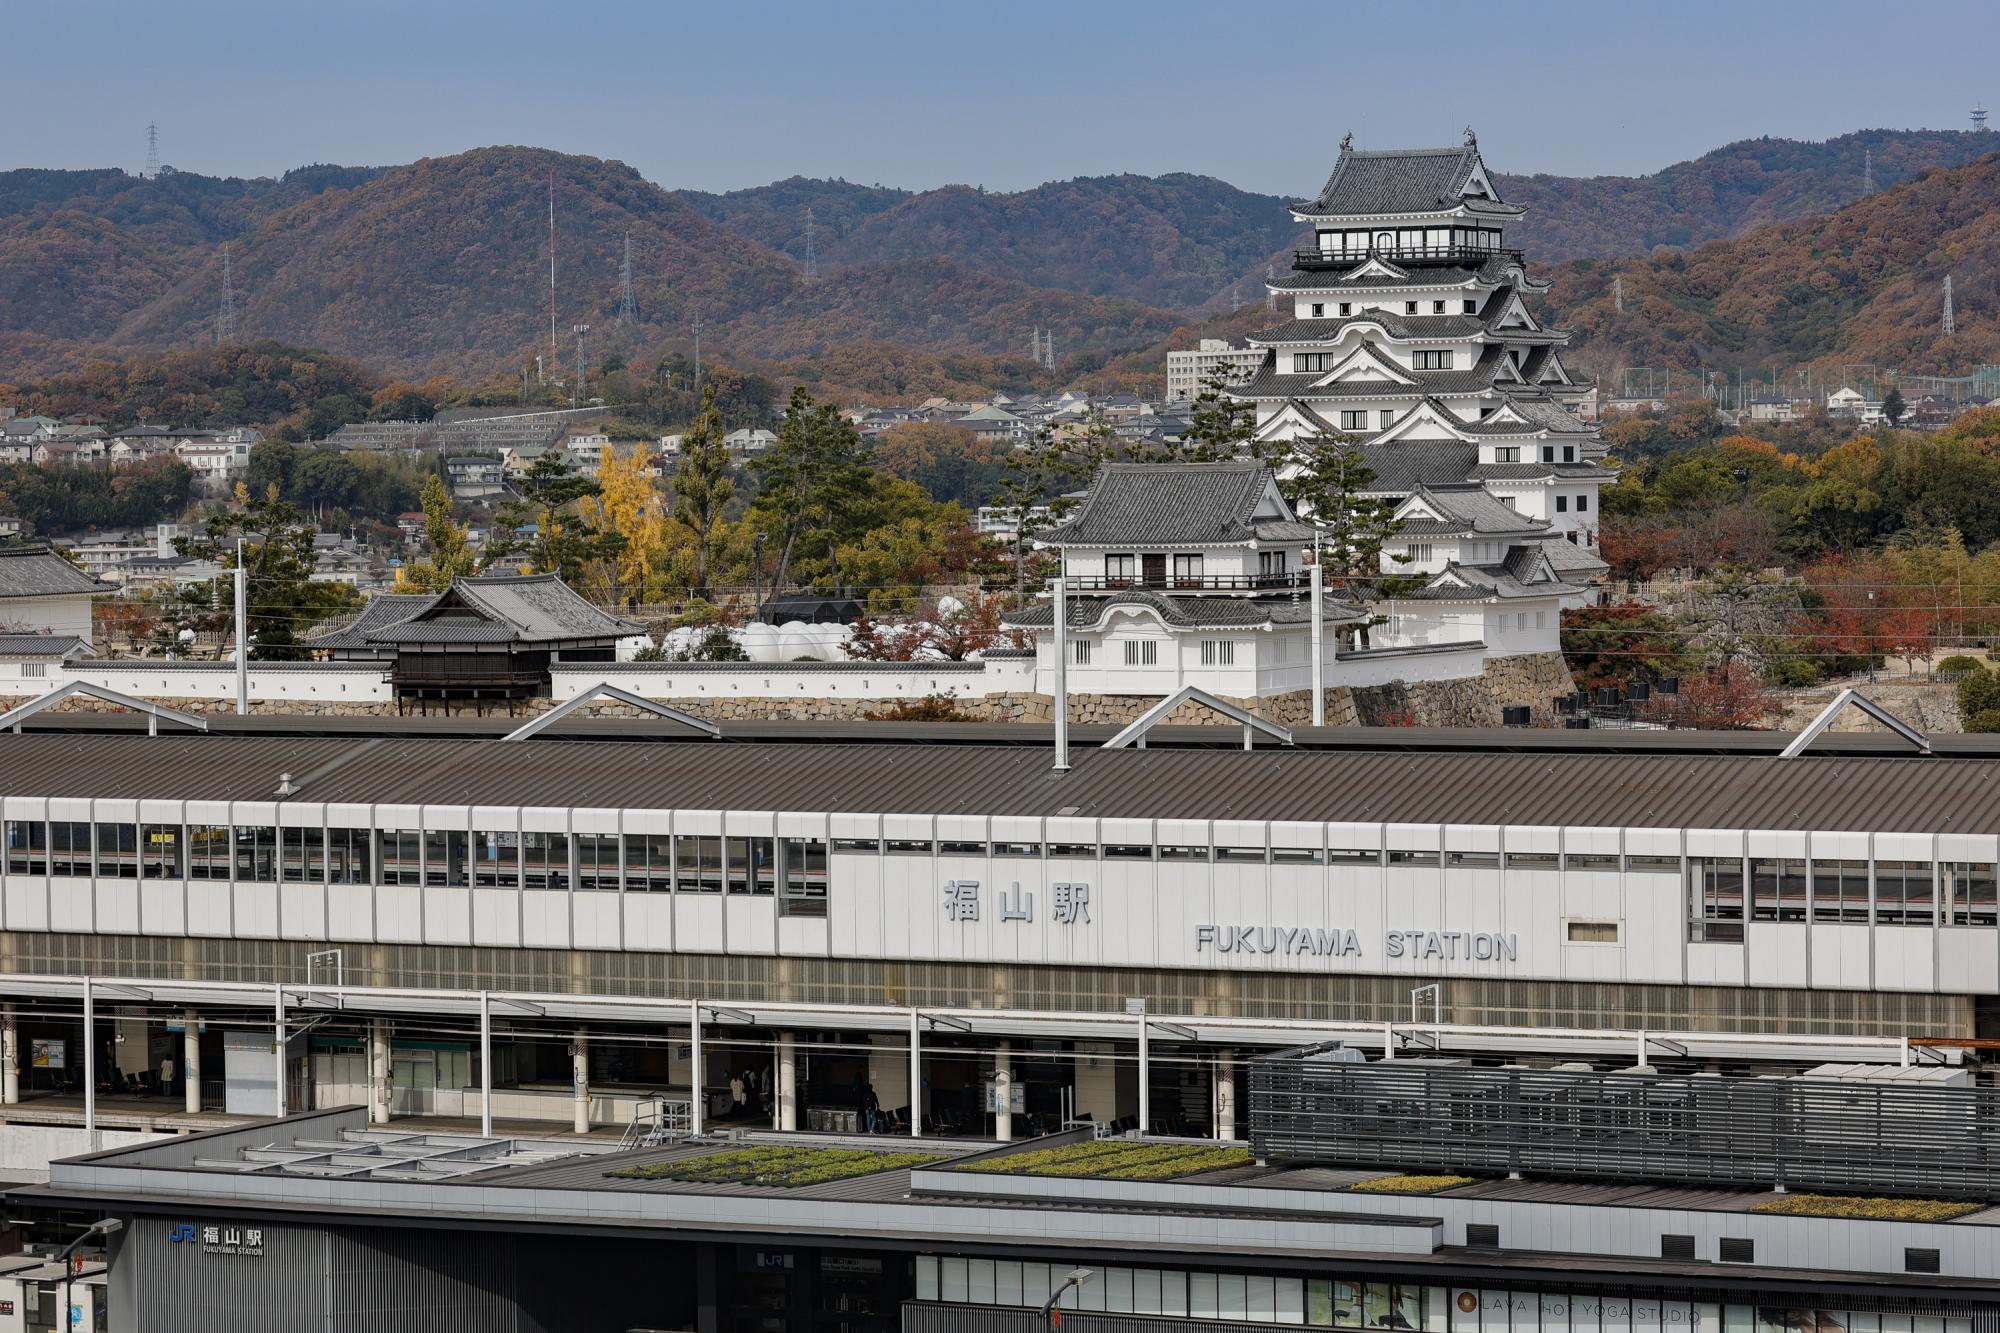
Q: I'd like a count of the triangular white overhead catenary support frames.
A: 4